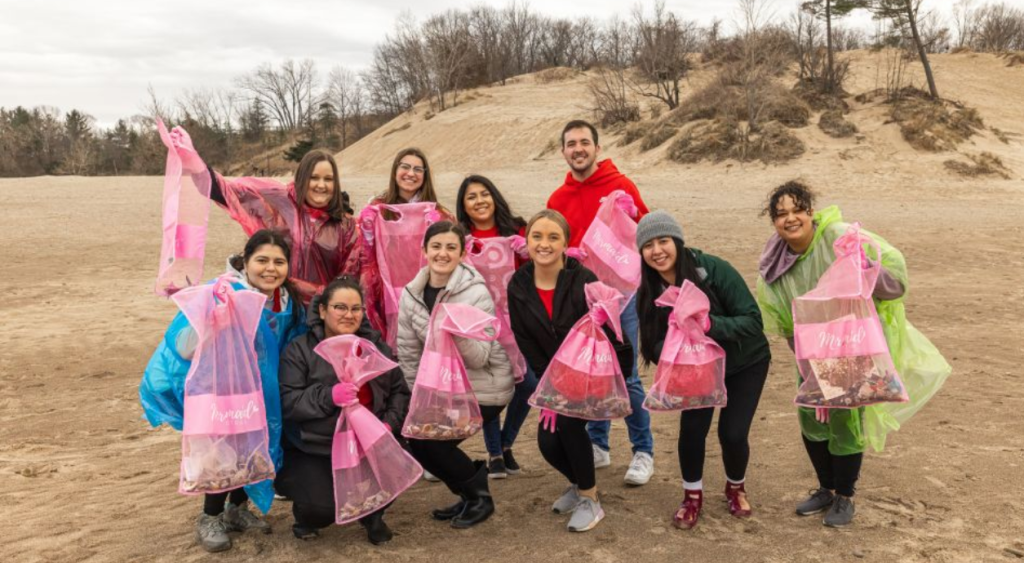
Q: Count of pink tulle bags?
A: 10